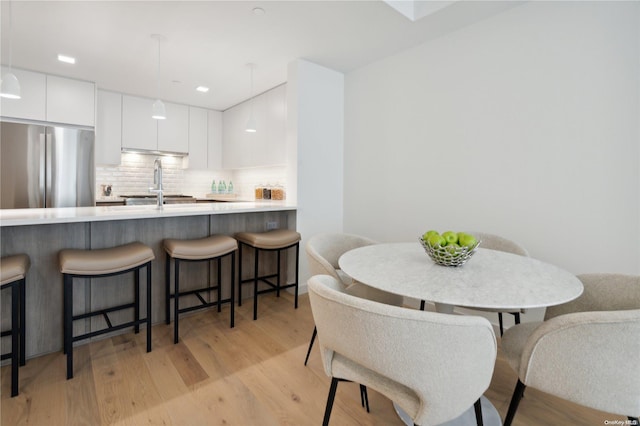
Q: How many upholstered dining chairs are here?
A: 4